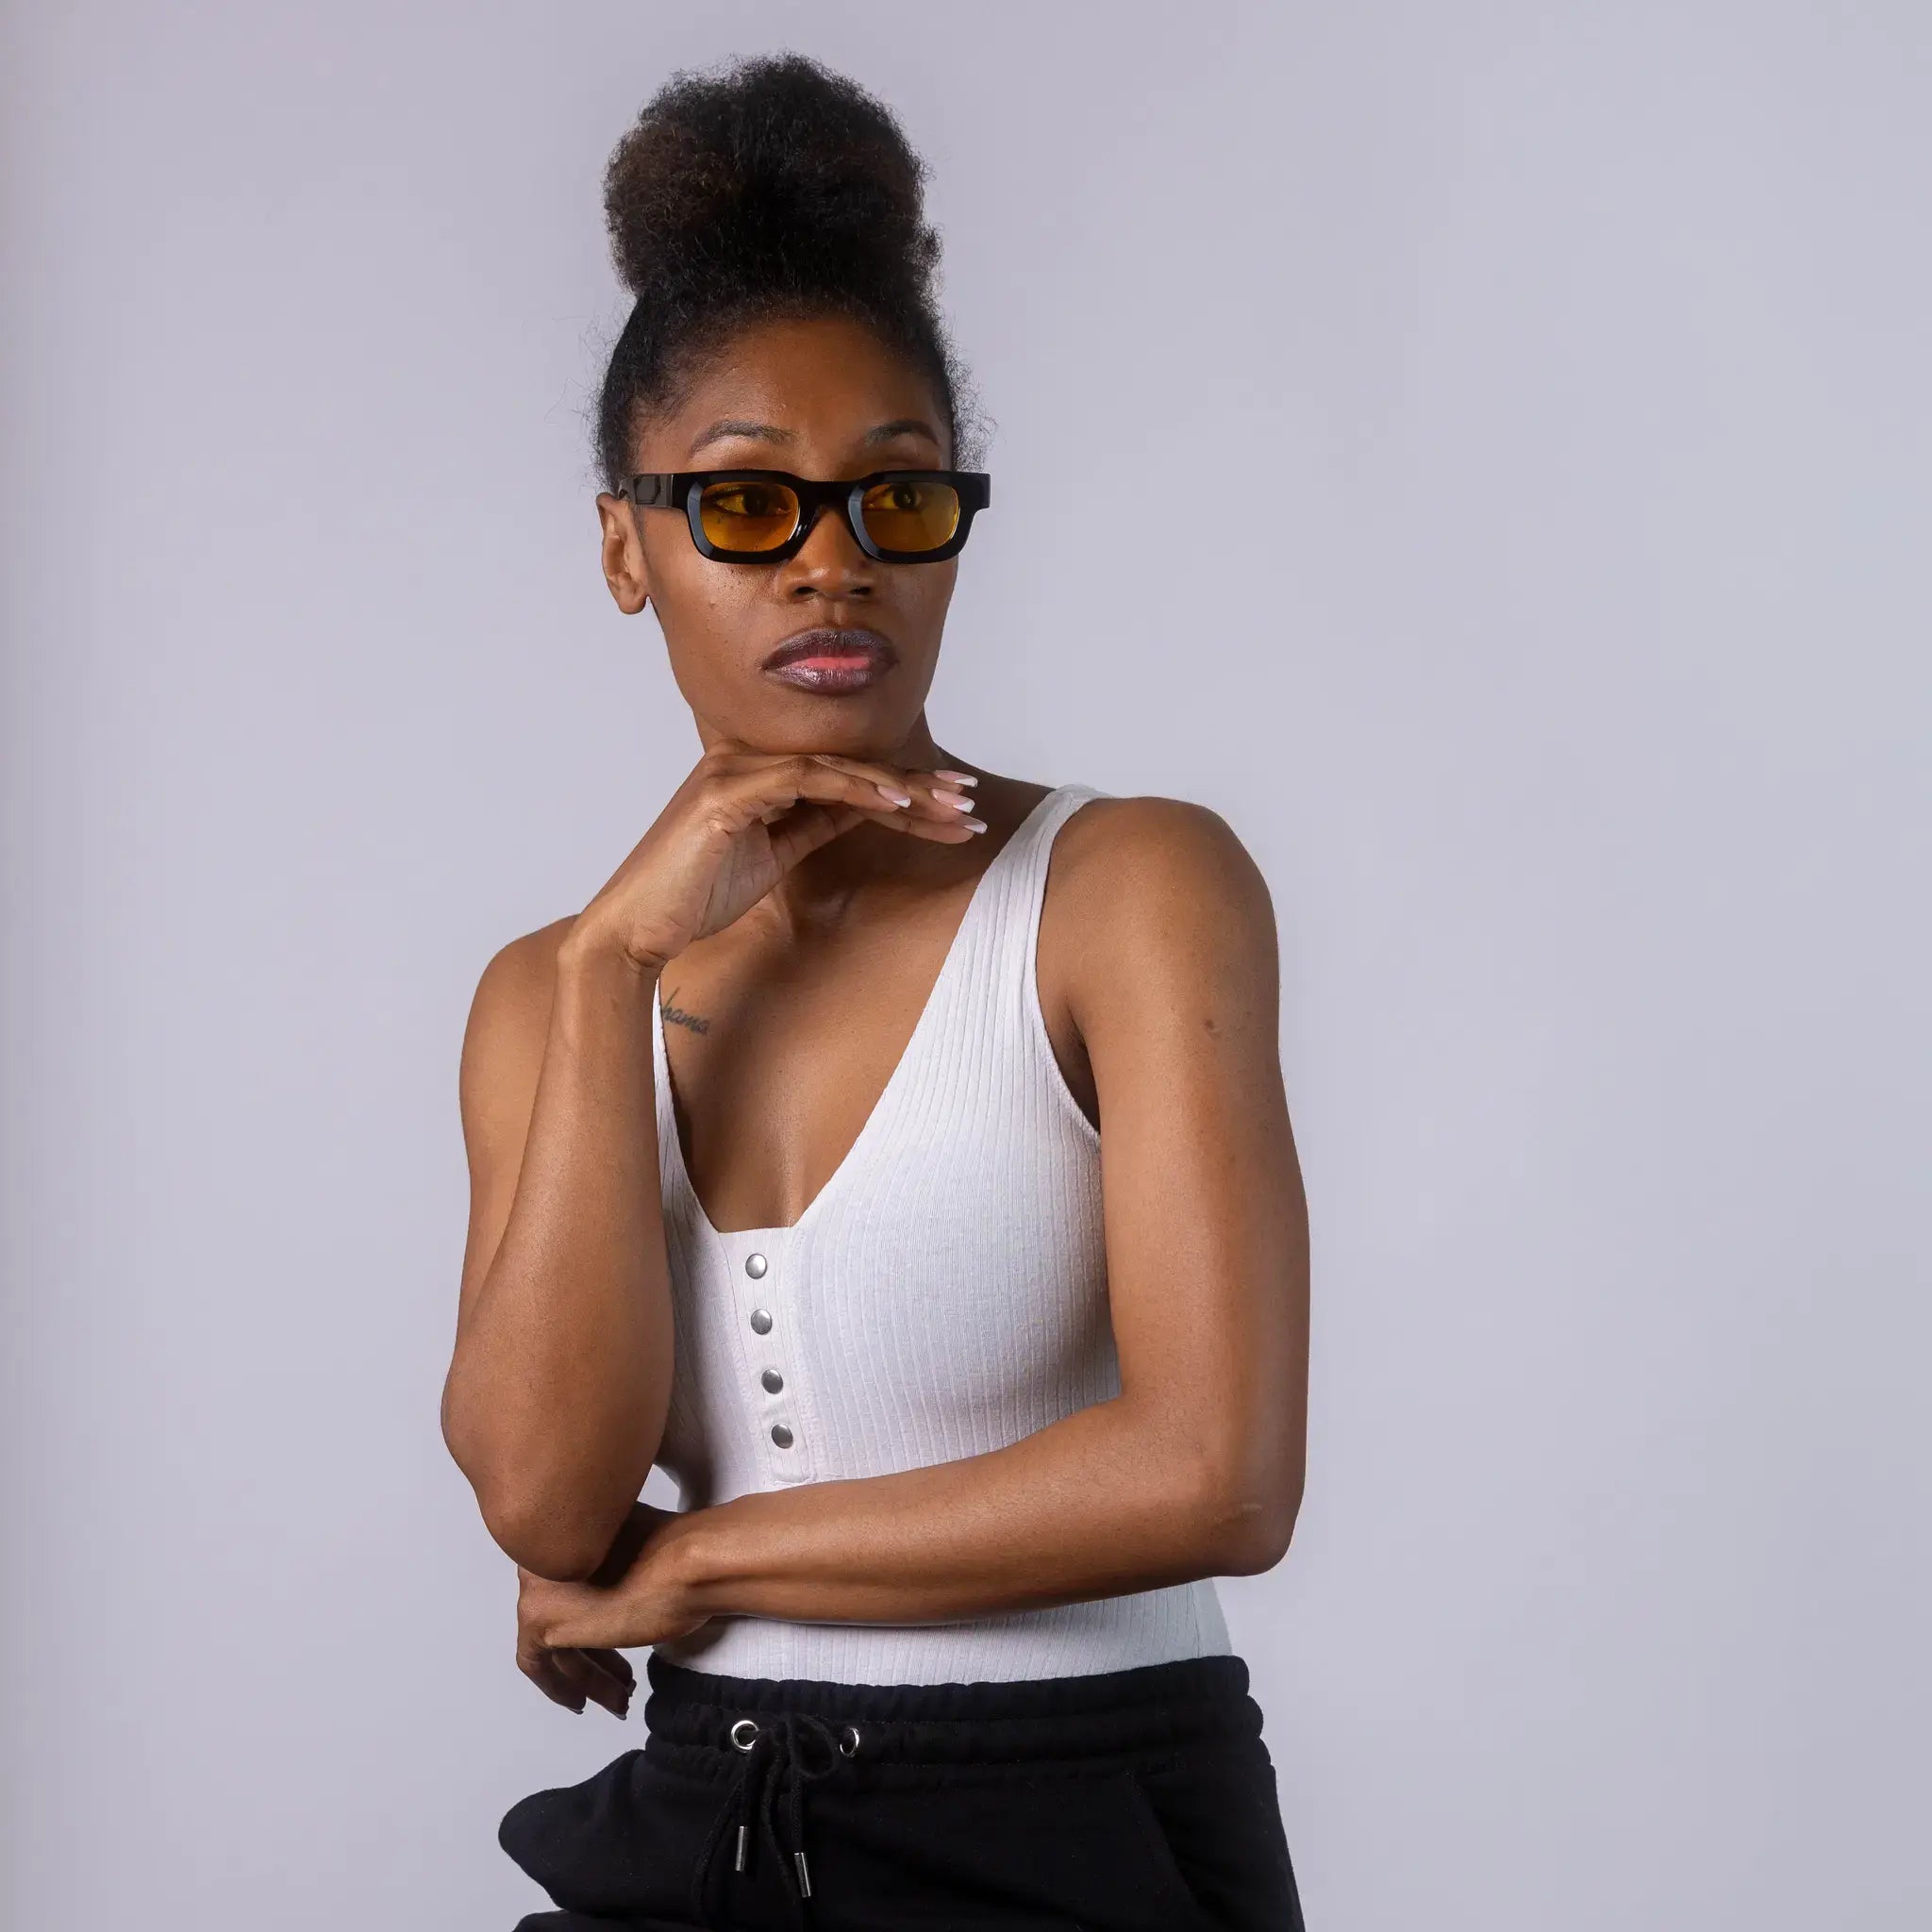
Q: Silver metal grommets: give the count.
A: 2